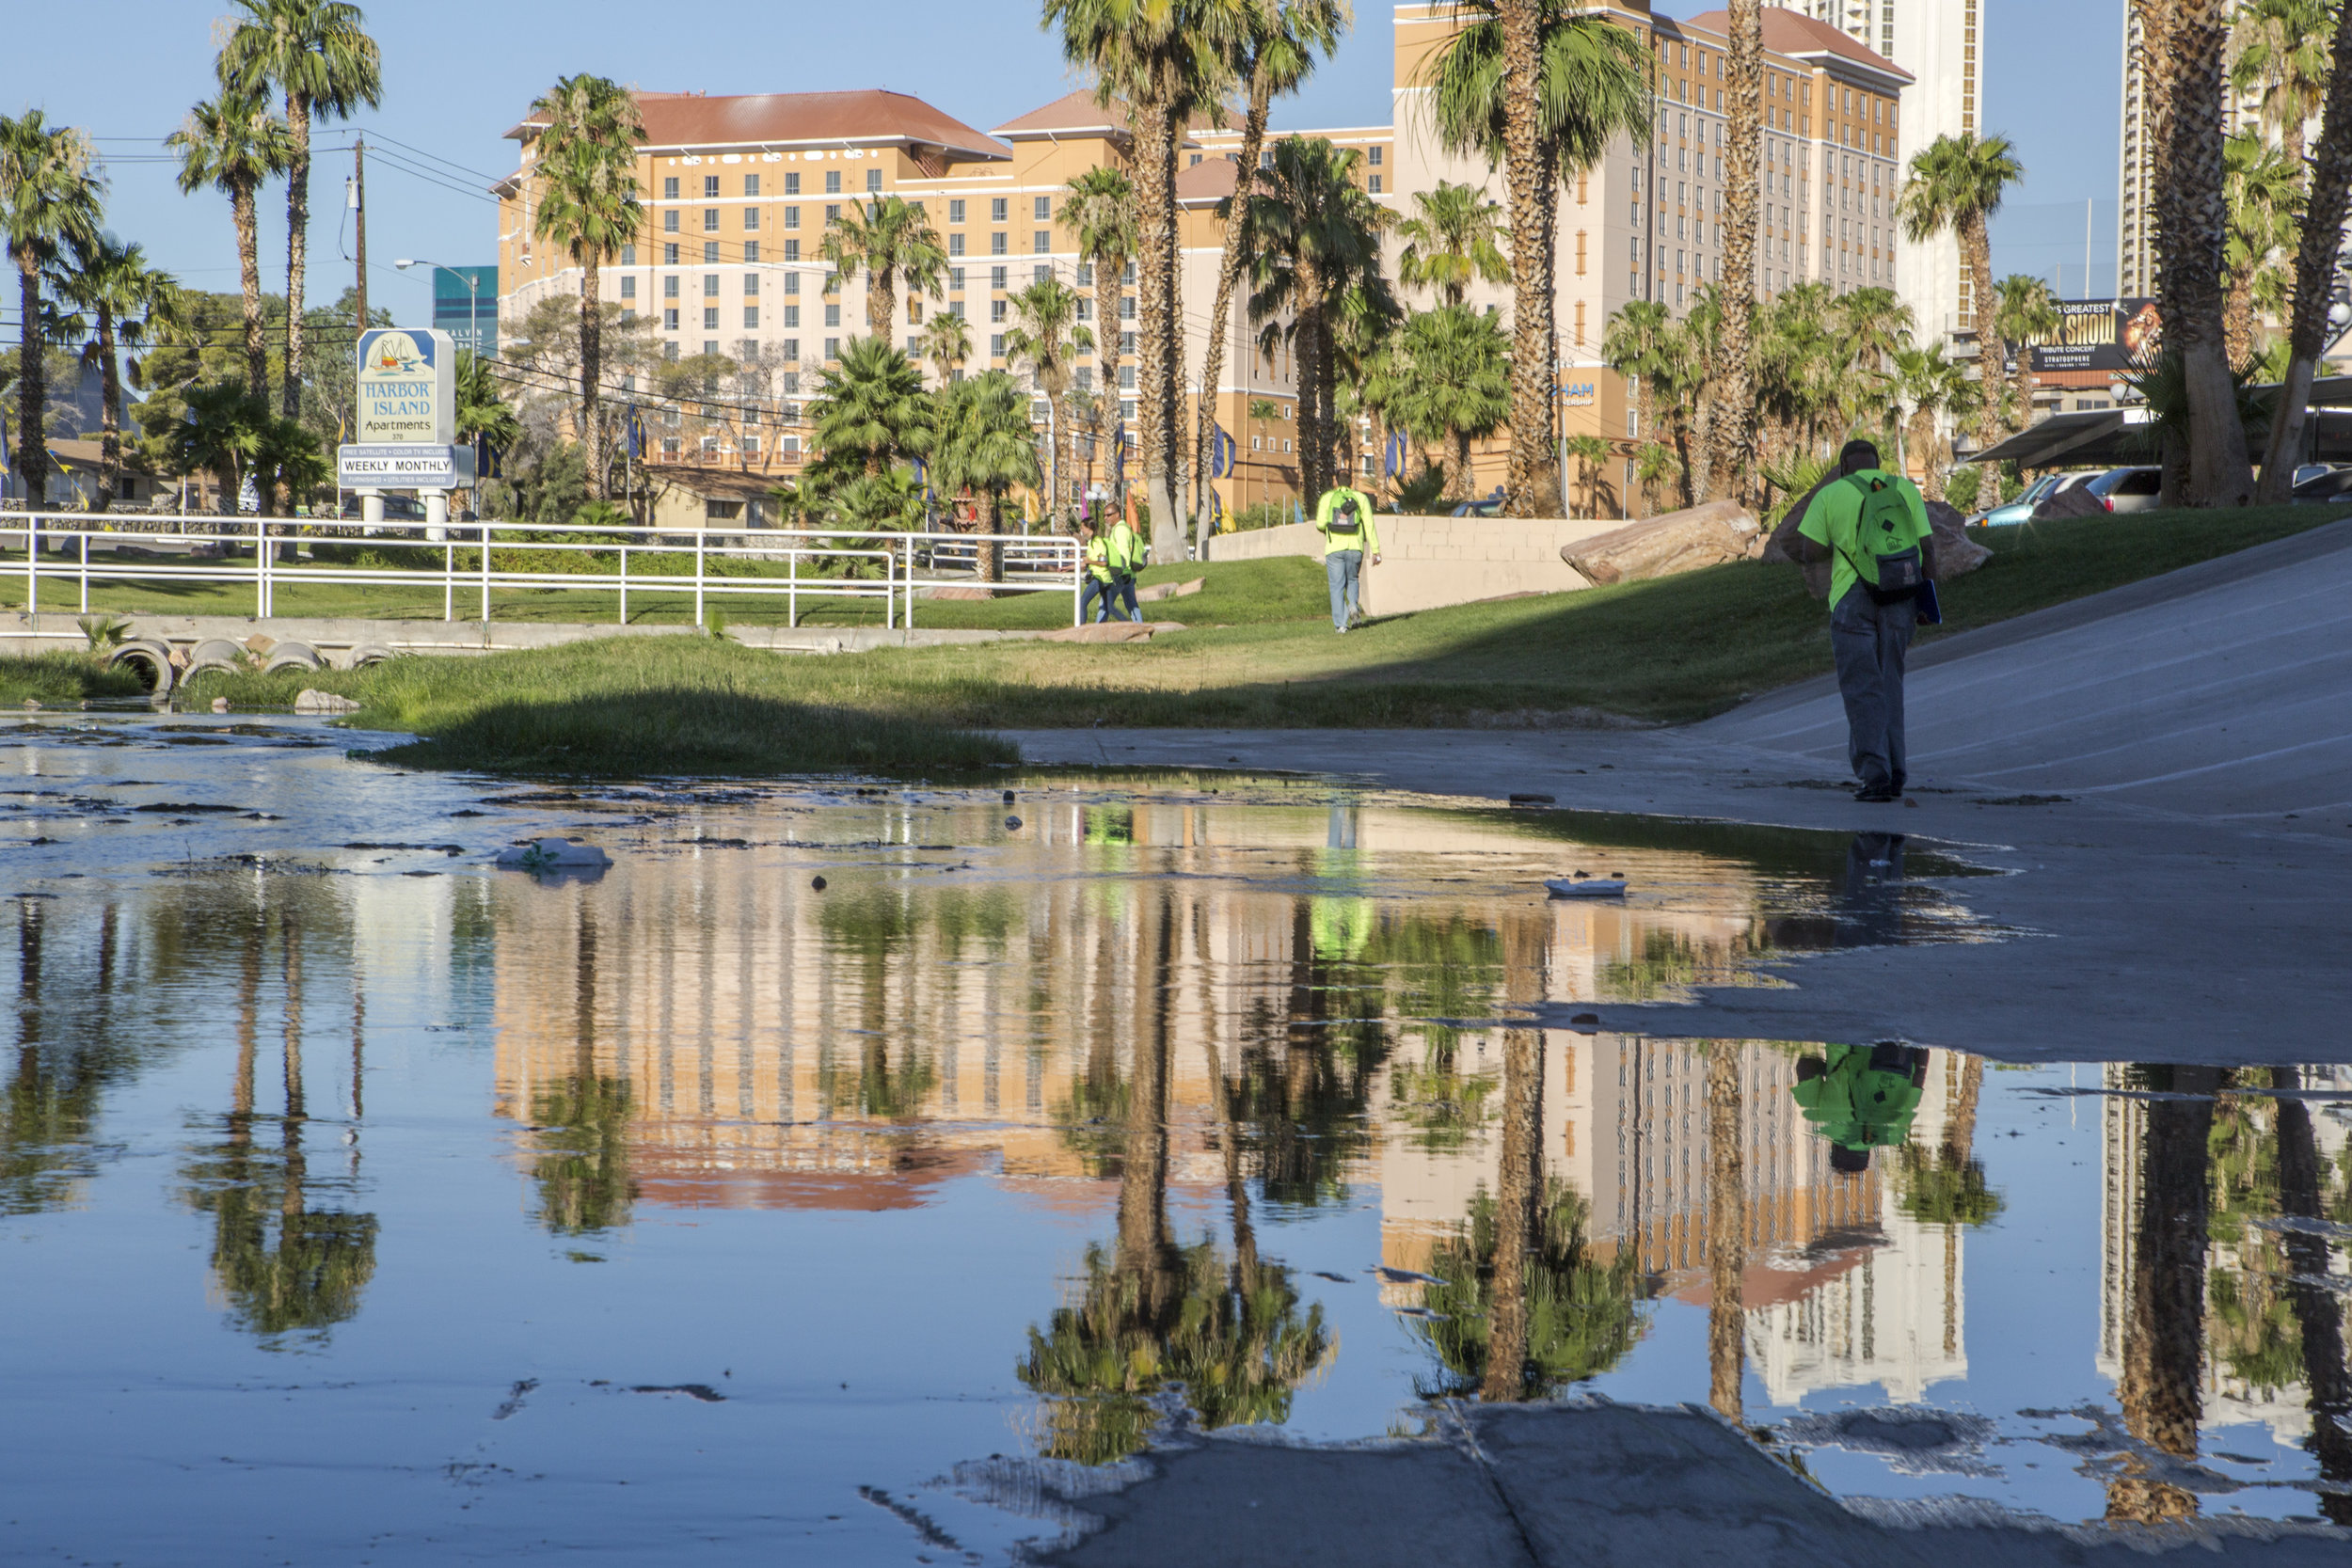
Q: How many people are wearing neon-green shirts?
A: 4